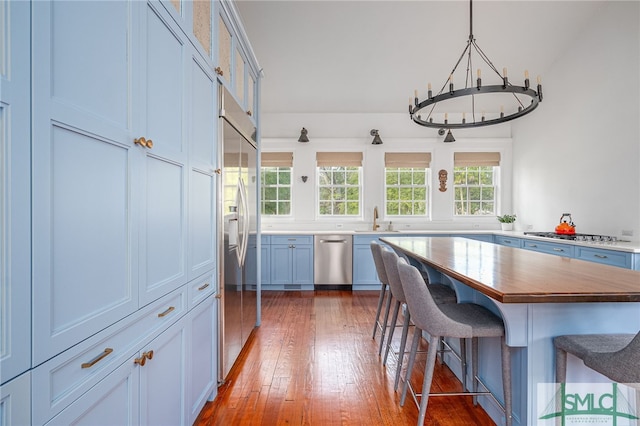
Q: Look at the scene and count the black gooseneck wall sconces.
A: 3